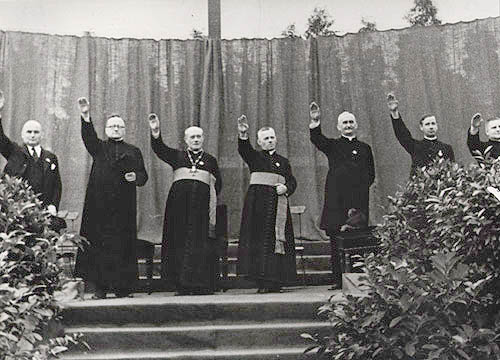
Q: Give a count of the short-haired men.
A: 7